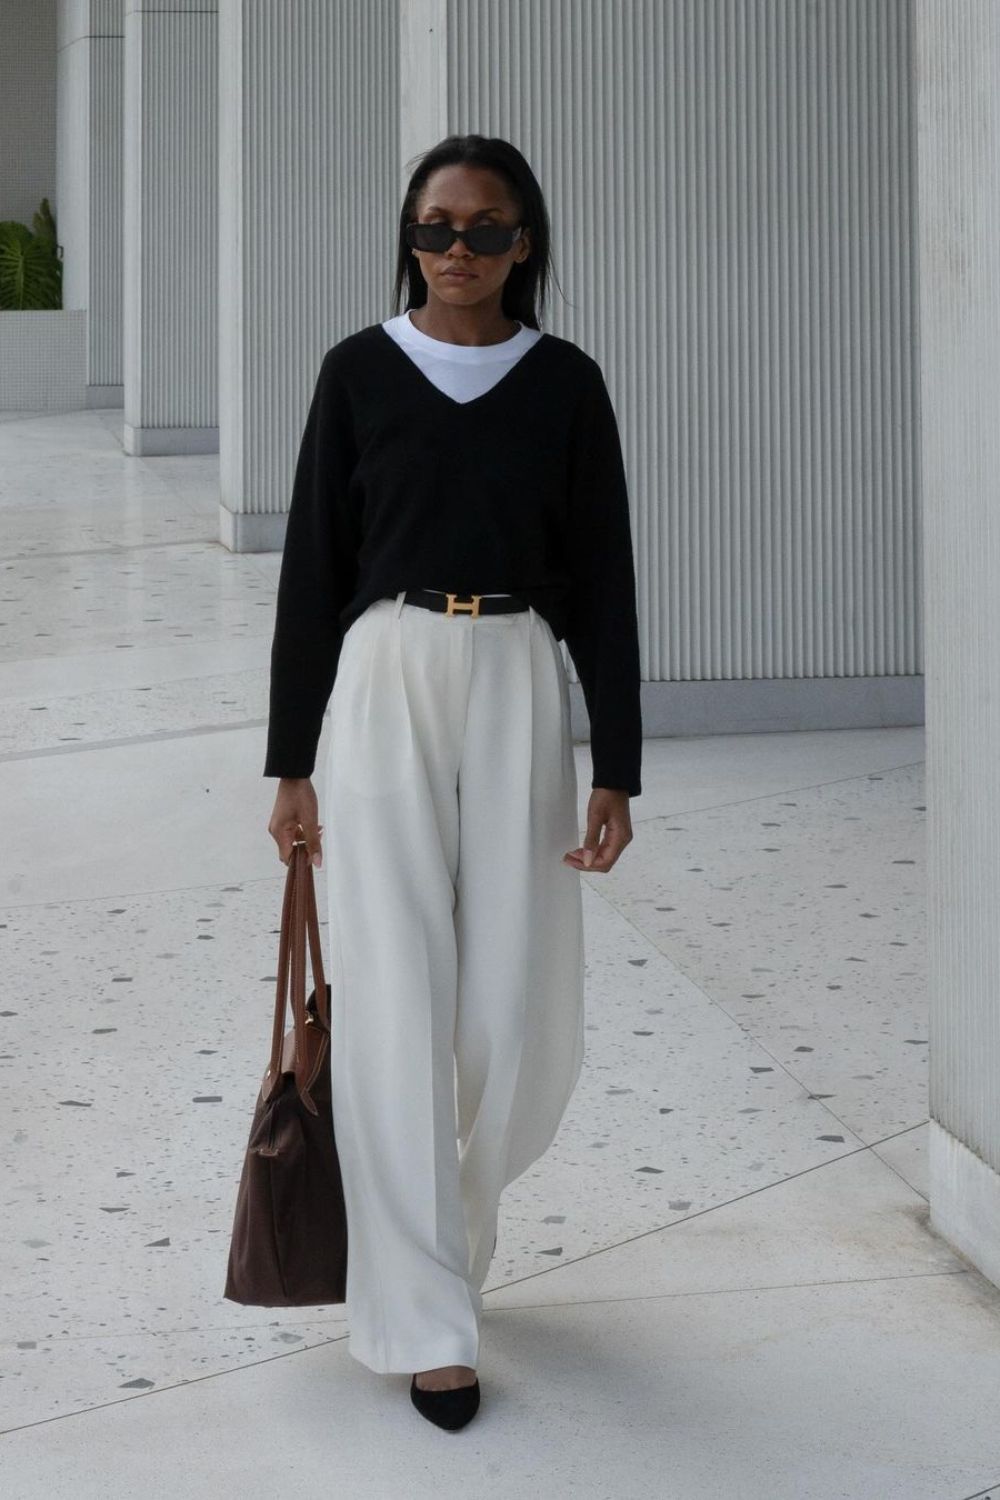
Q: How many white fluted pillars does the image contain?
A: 5